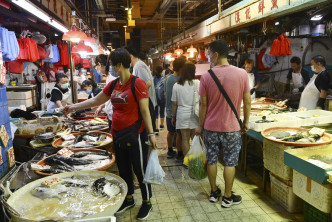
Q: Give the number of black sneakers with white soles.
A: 4